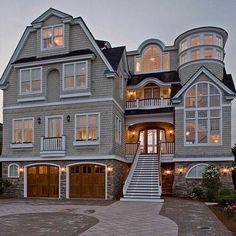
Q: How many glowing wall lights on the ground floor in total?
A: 6